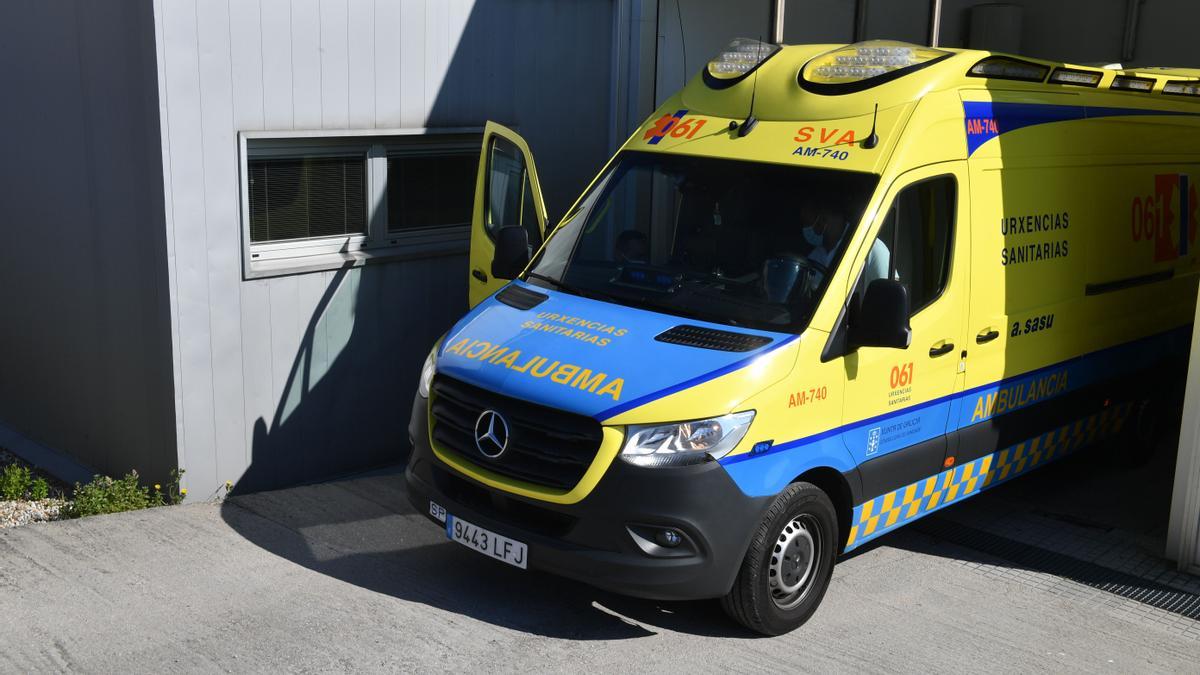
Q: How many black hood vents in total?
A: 2